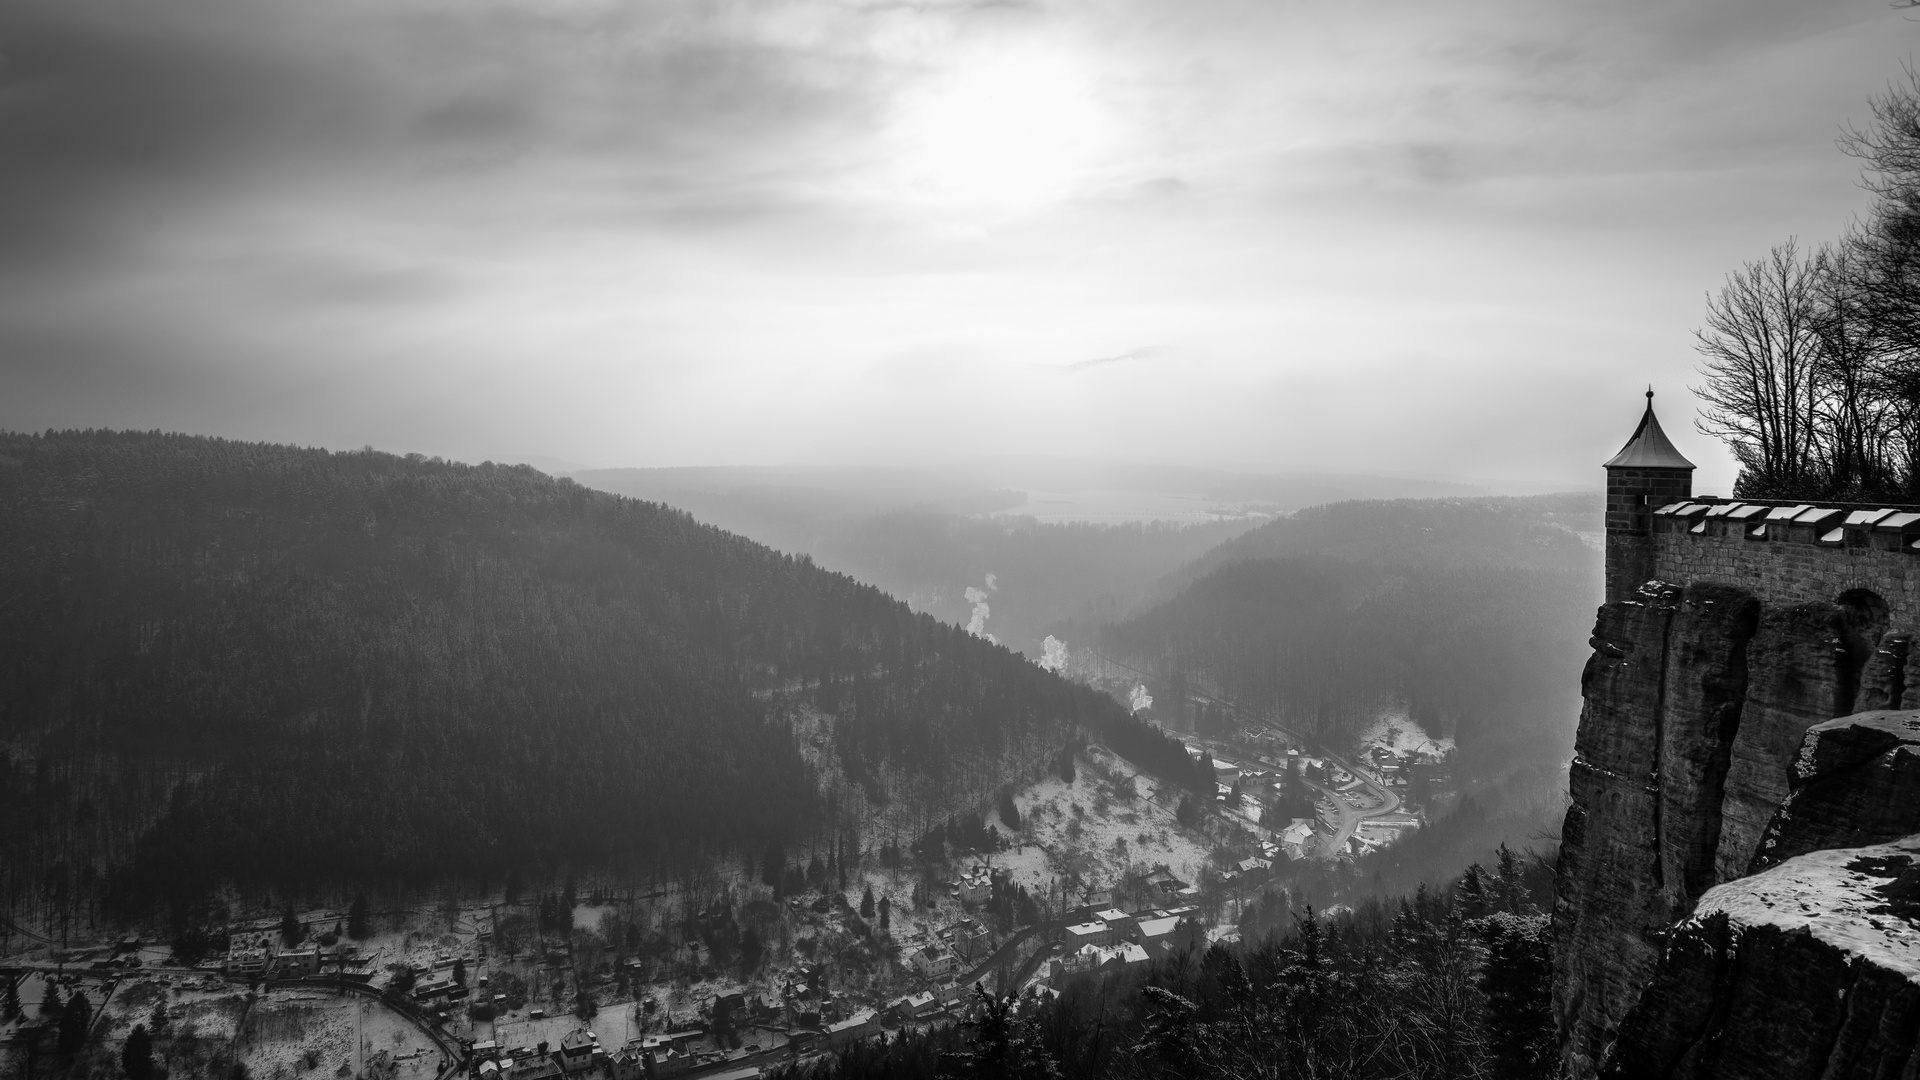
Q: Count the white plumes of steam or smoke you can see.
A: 3